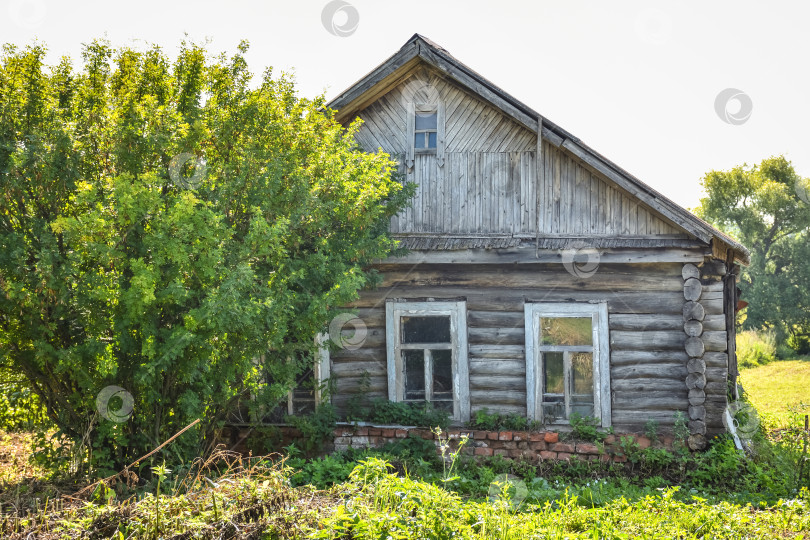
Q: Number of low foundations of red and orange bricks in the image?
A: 1